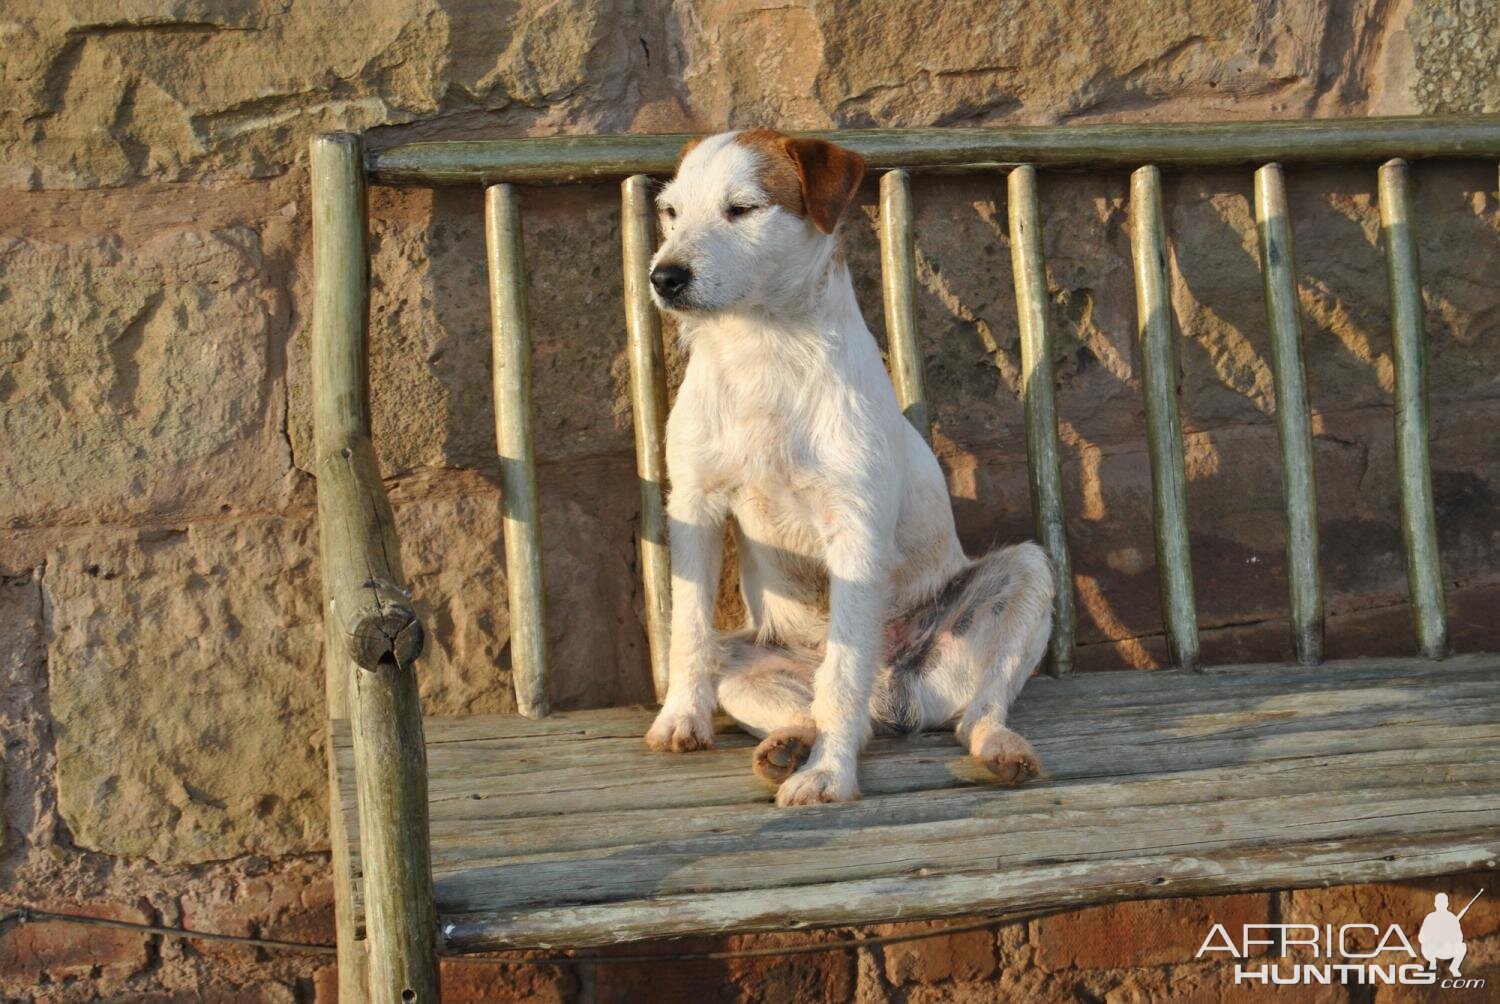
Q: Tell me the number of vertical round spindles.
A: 7